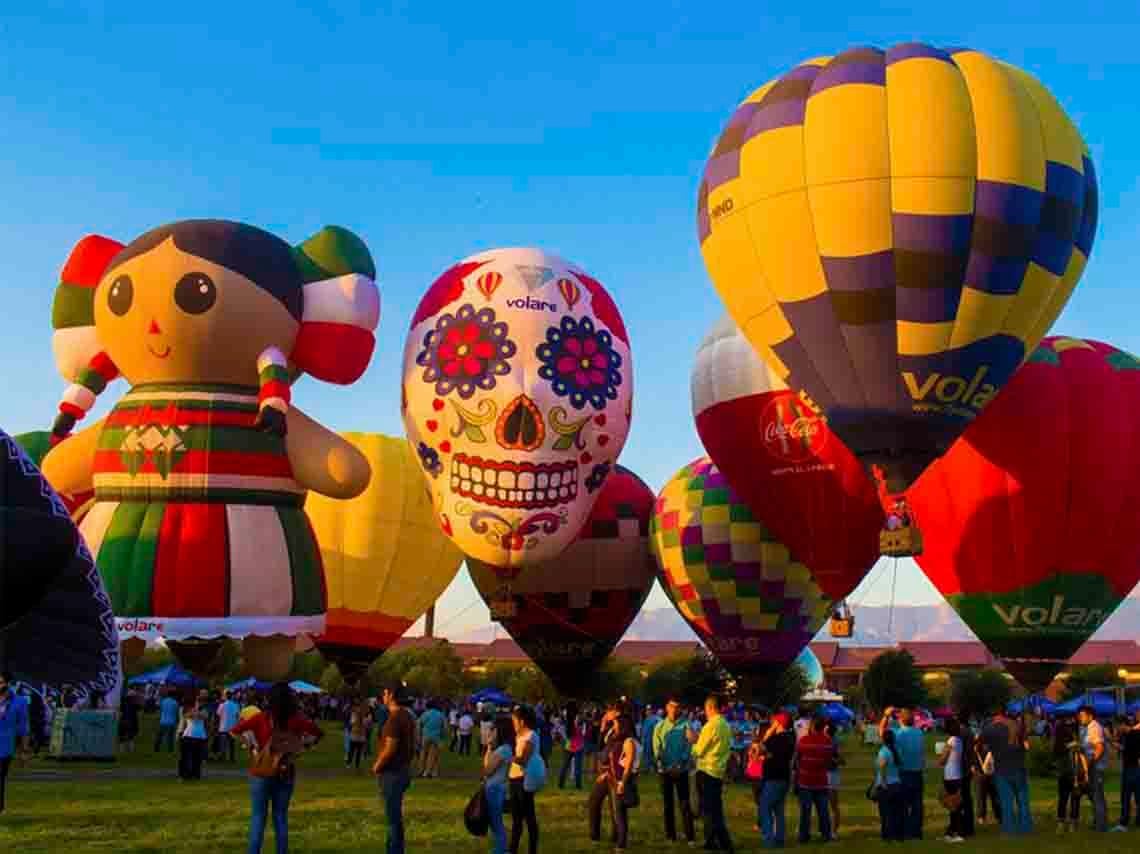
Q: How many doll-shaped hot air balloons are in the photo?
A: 1